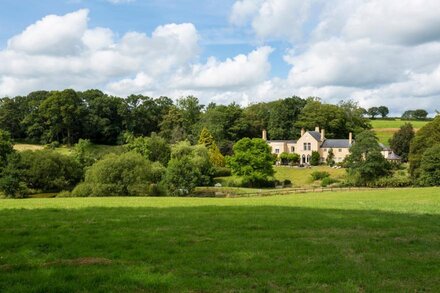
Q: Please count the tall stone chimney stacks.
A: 5